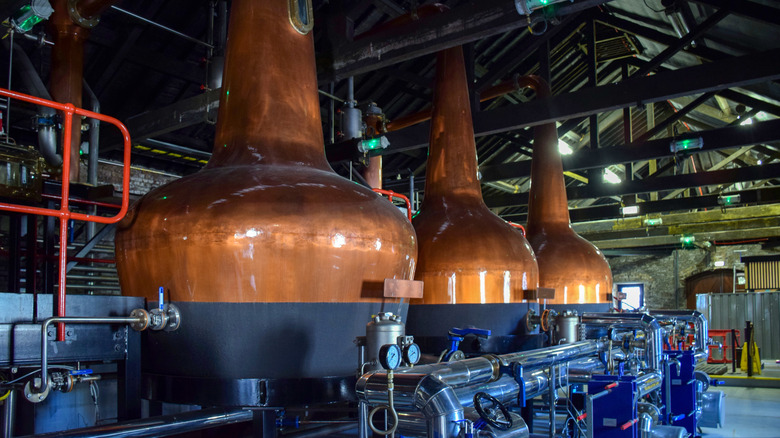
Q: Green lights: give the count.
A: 7